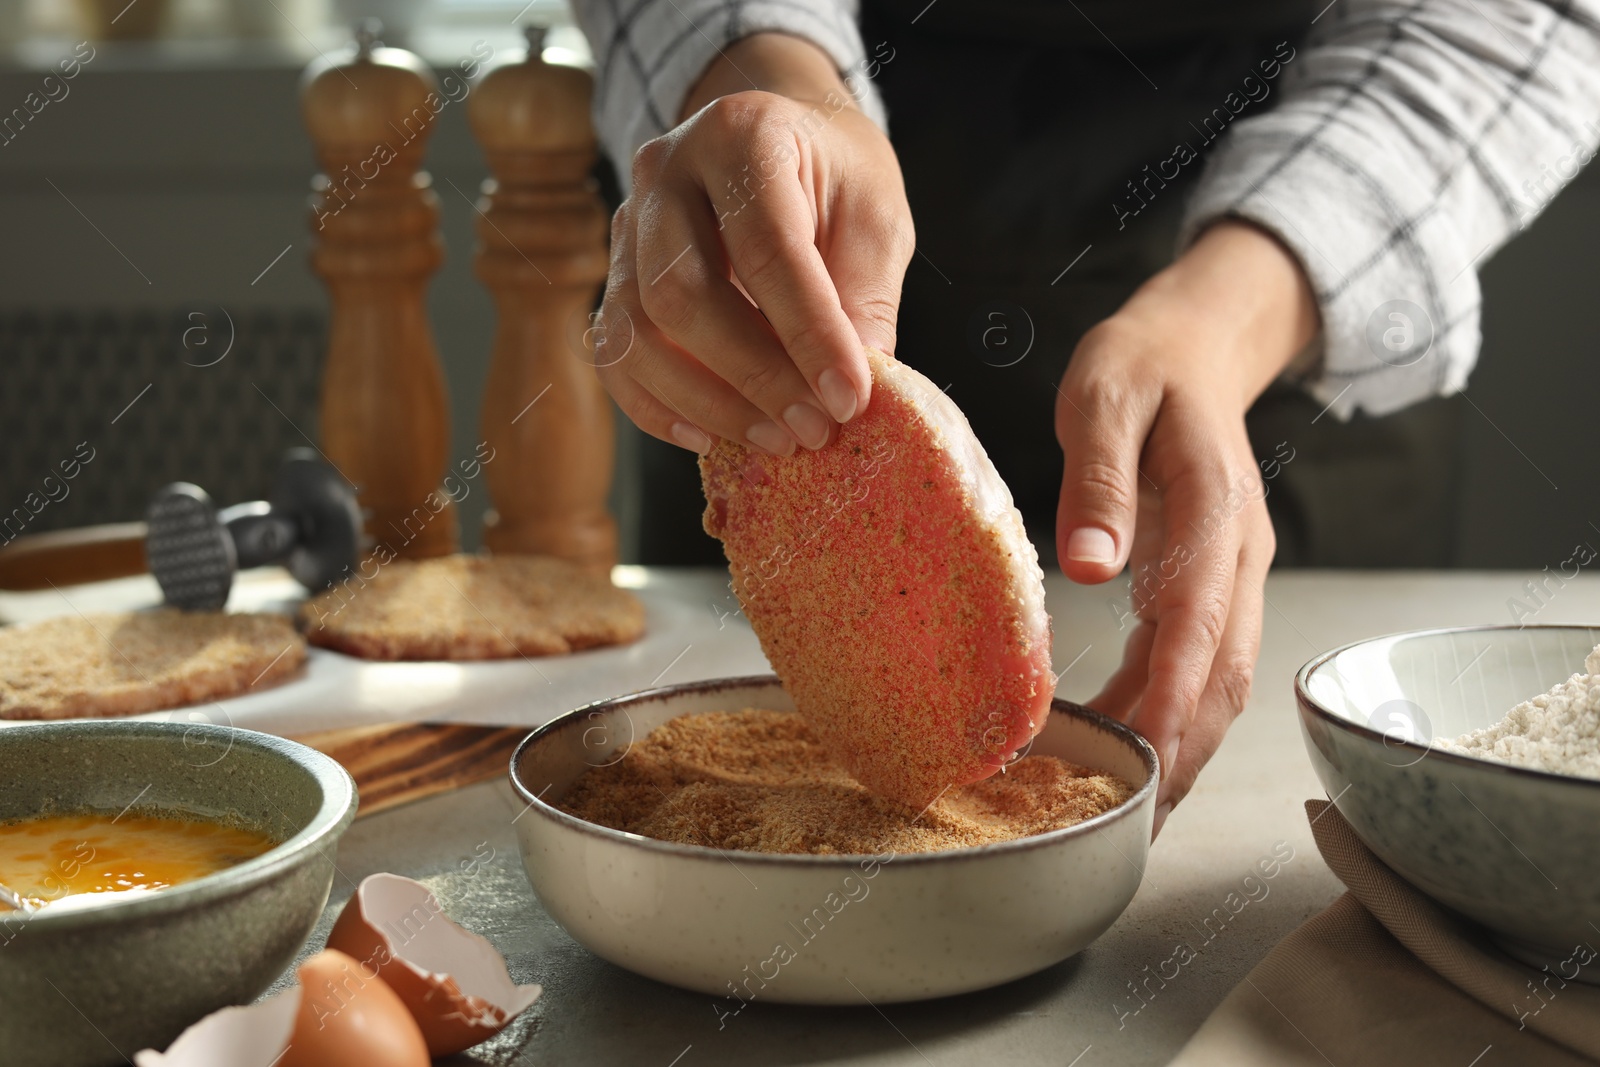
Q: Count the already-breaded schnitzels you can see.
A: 2